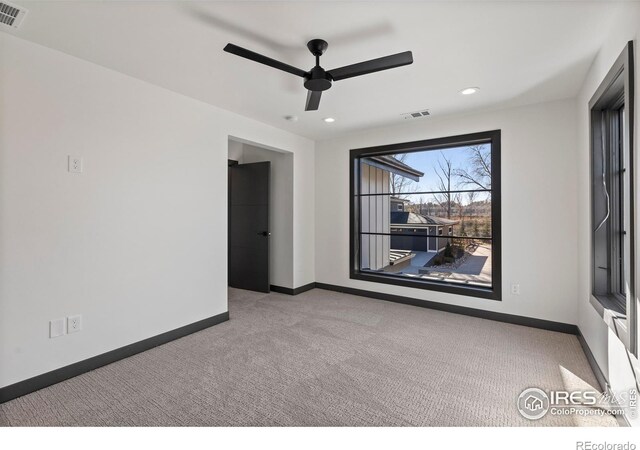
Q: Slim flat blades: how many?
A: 3